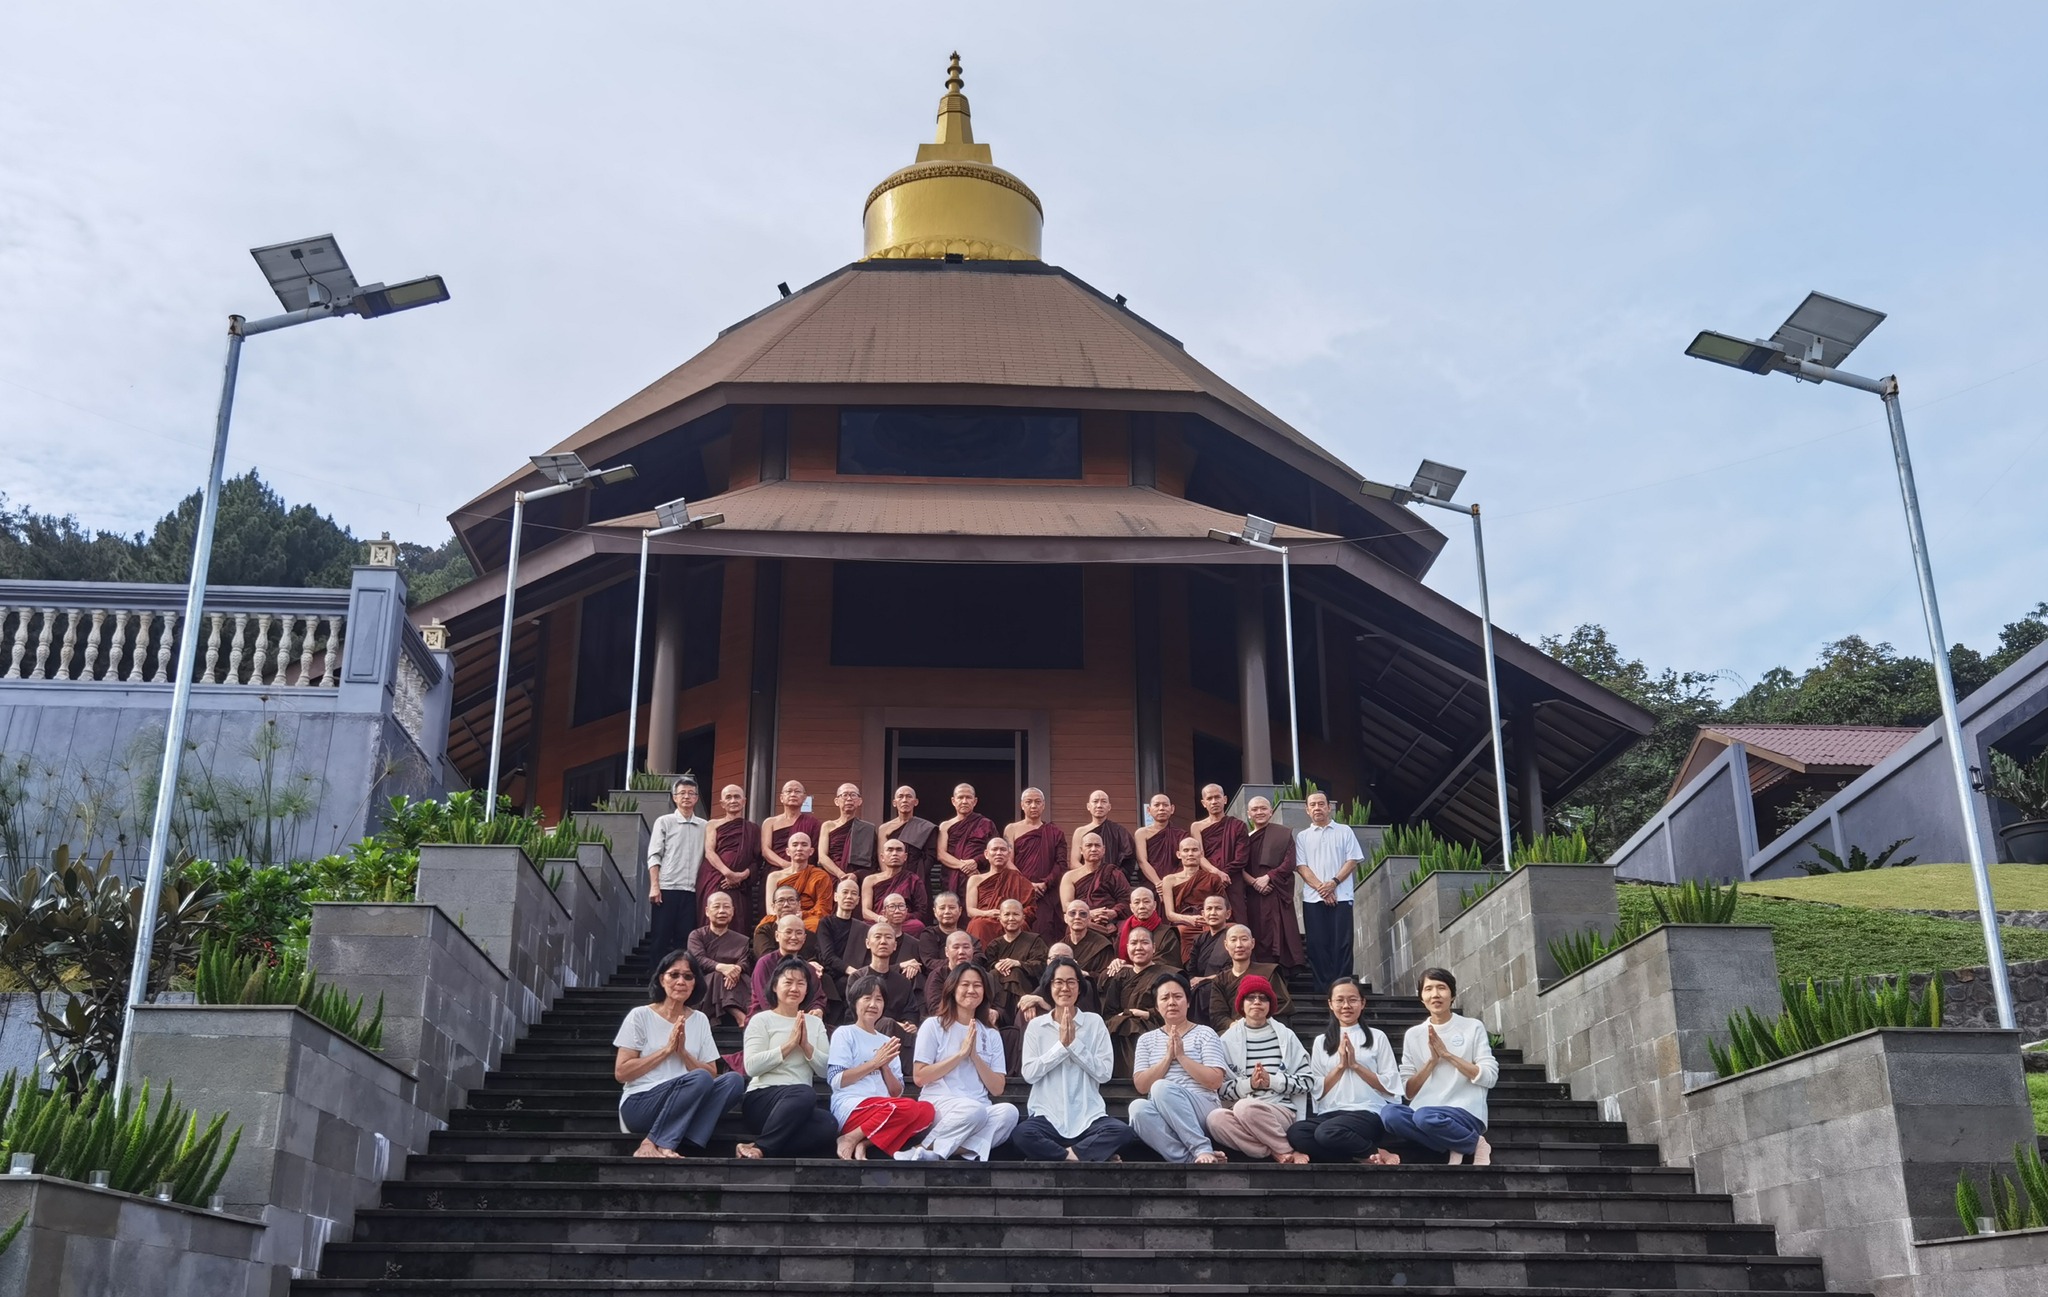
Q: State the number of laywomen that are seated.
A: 9